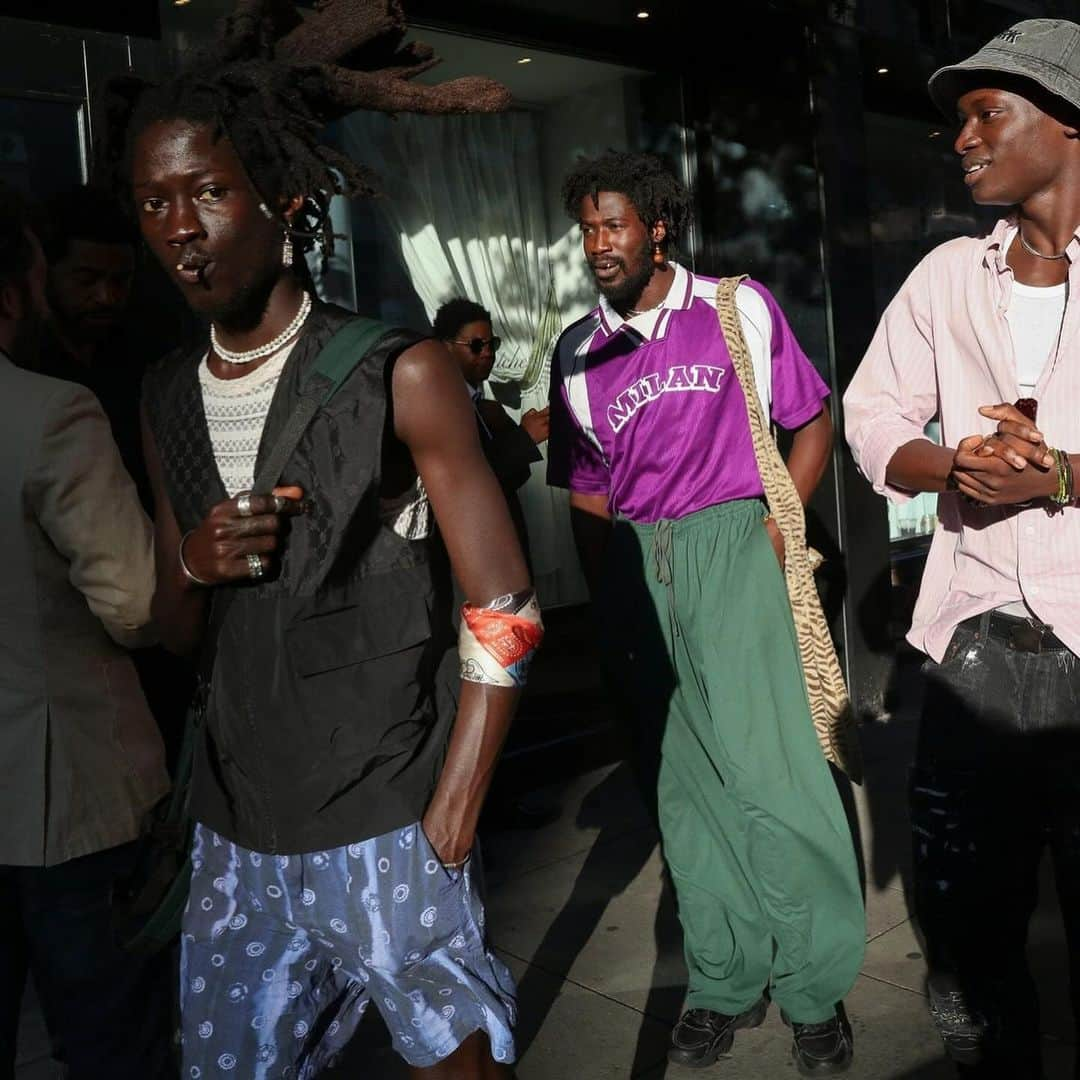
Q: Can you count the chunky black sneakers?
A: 2